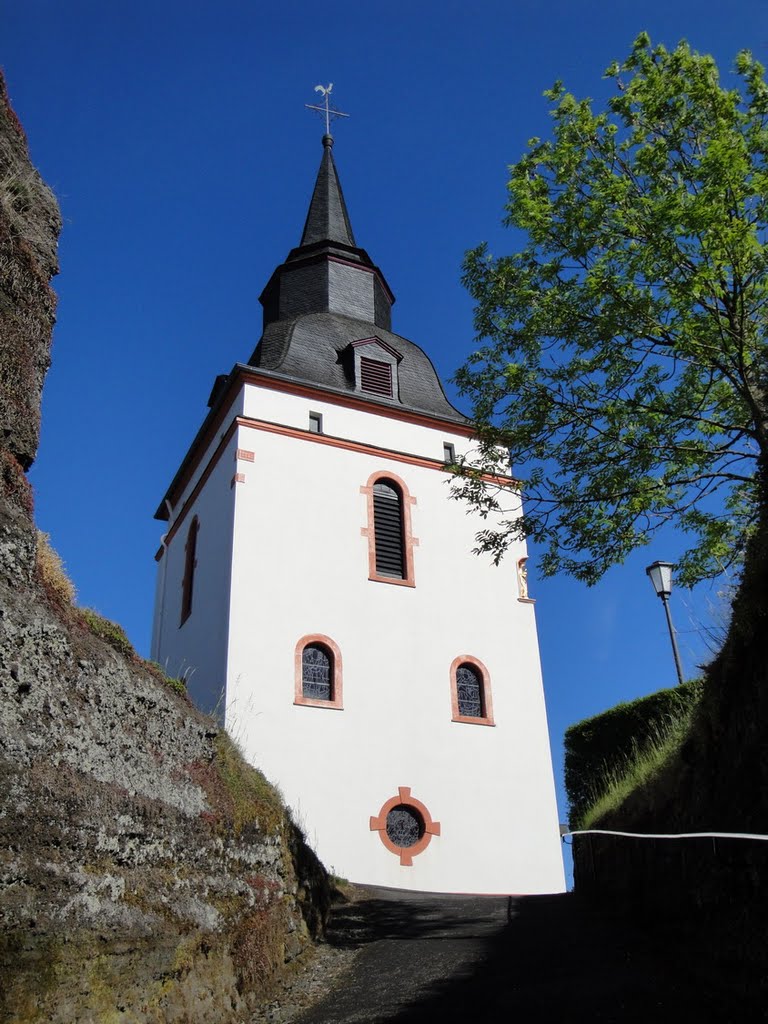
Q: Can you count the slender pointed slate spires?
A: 1